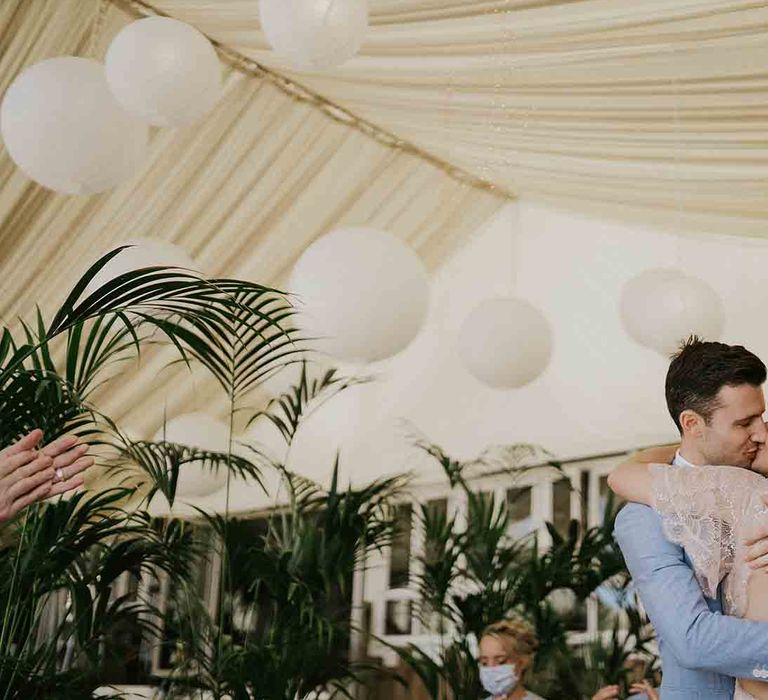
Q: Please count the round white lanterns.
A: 9